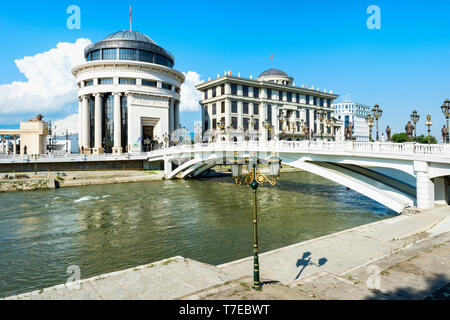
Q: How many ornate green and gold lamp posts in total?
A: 1